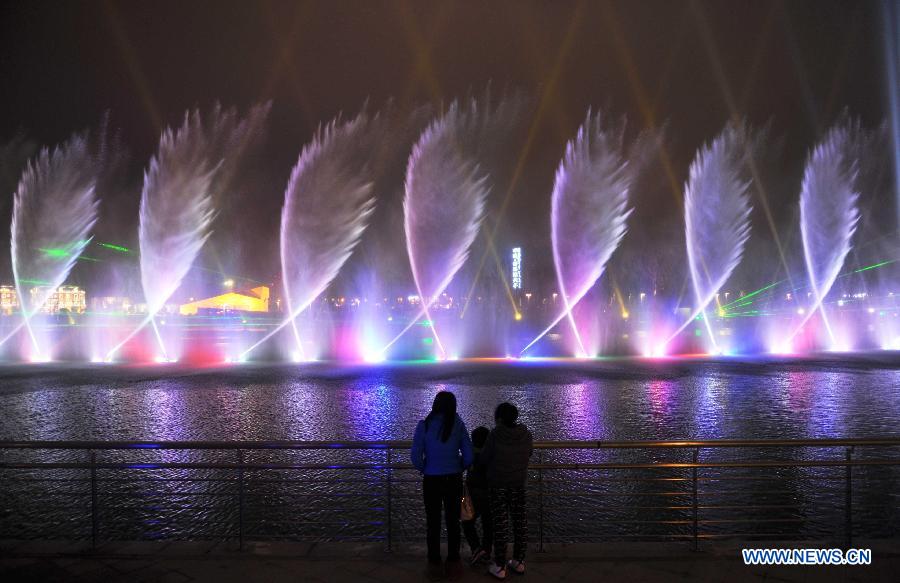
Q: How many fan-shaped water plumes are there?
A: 7